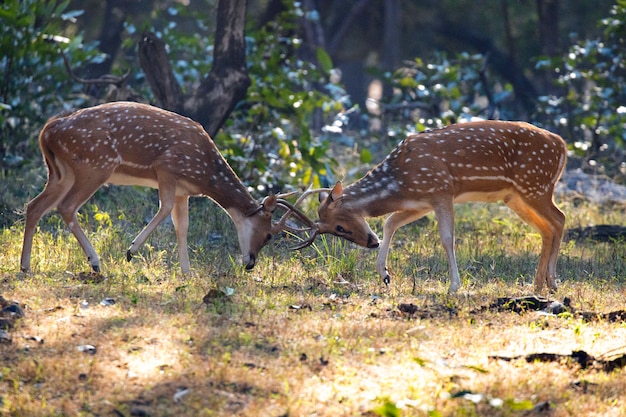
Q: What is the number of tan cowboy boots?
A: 0